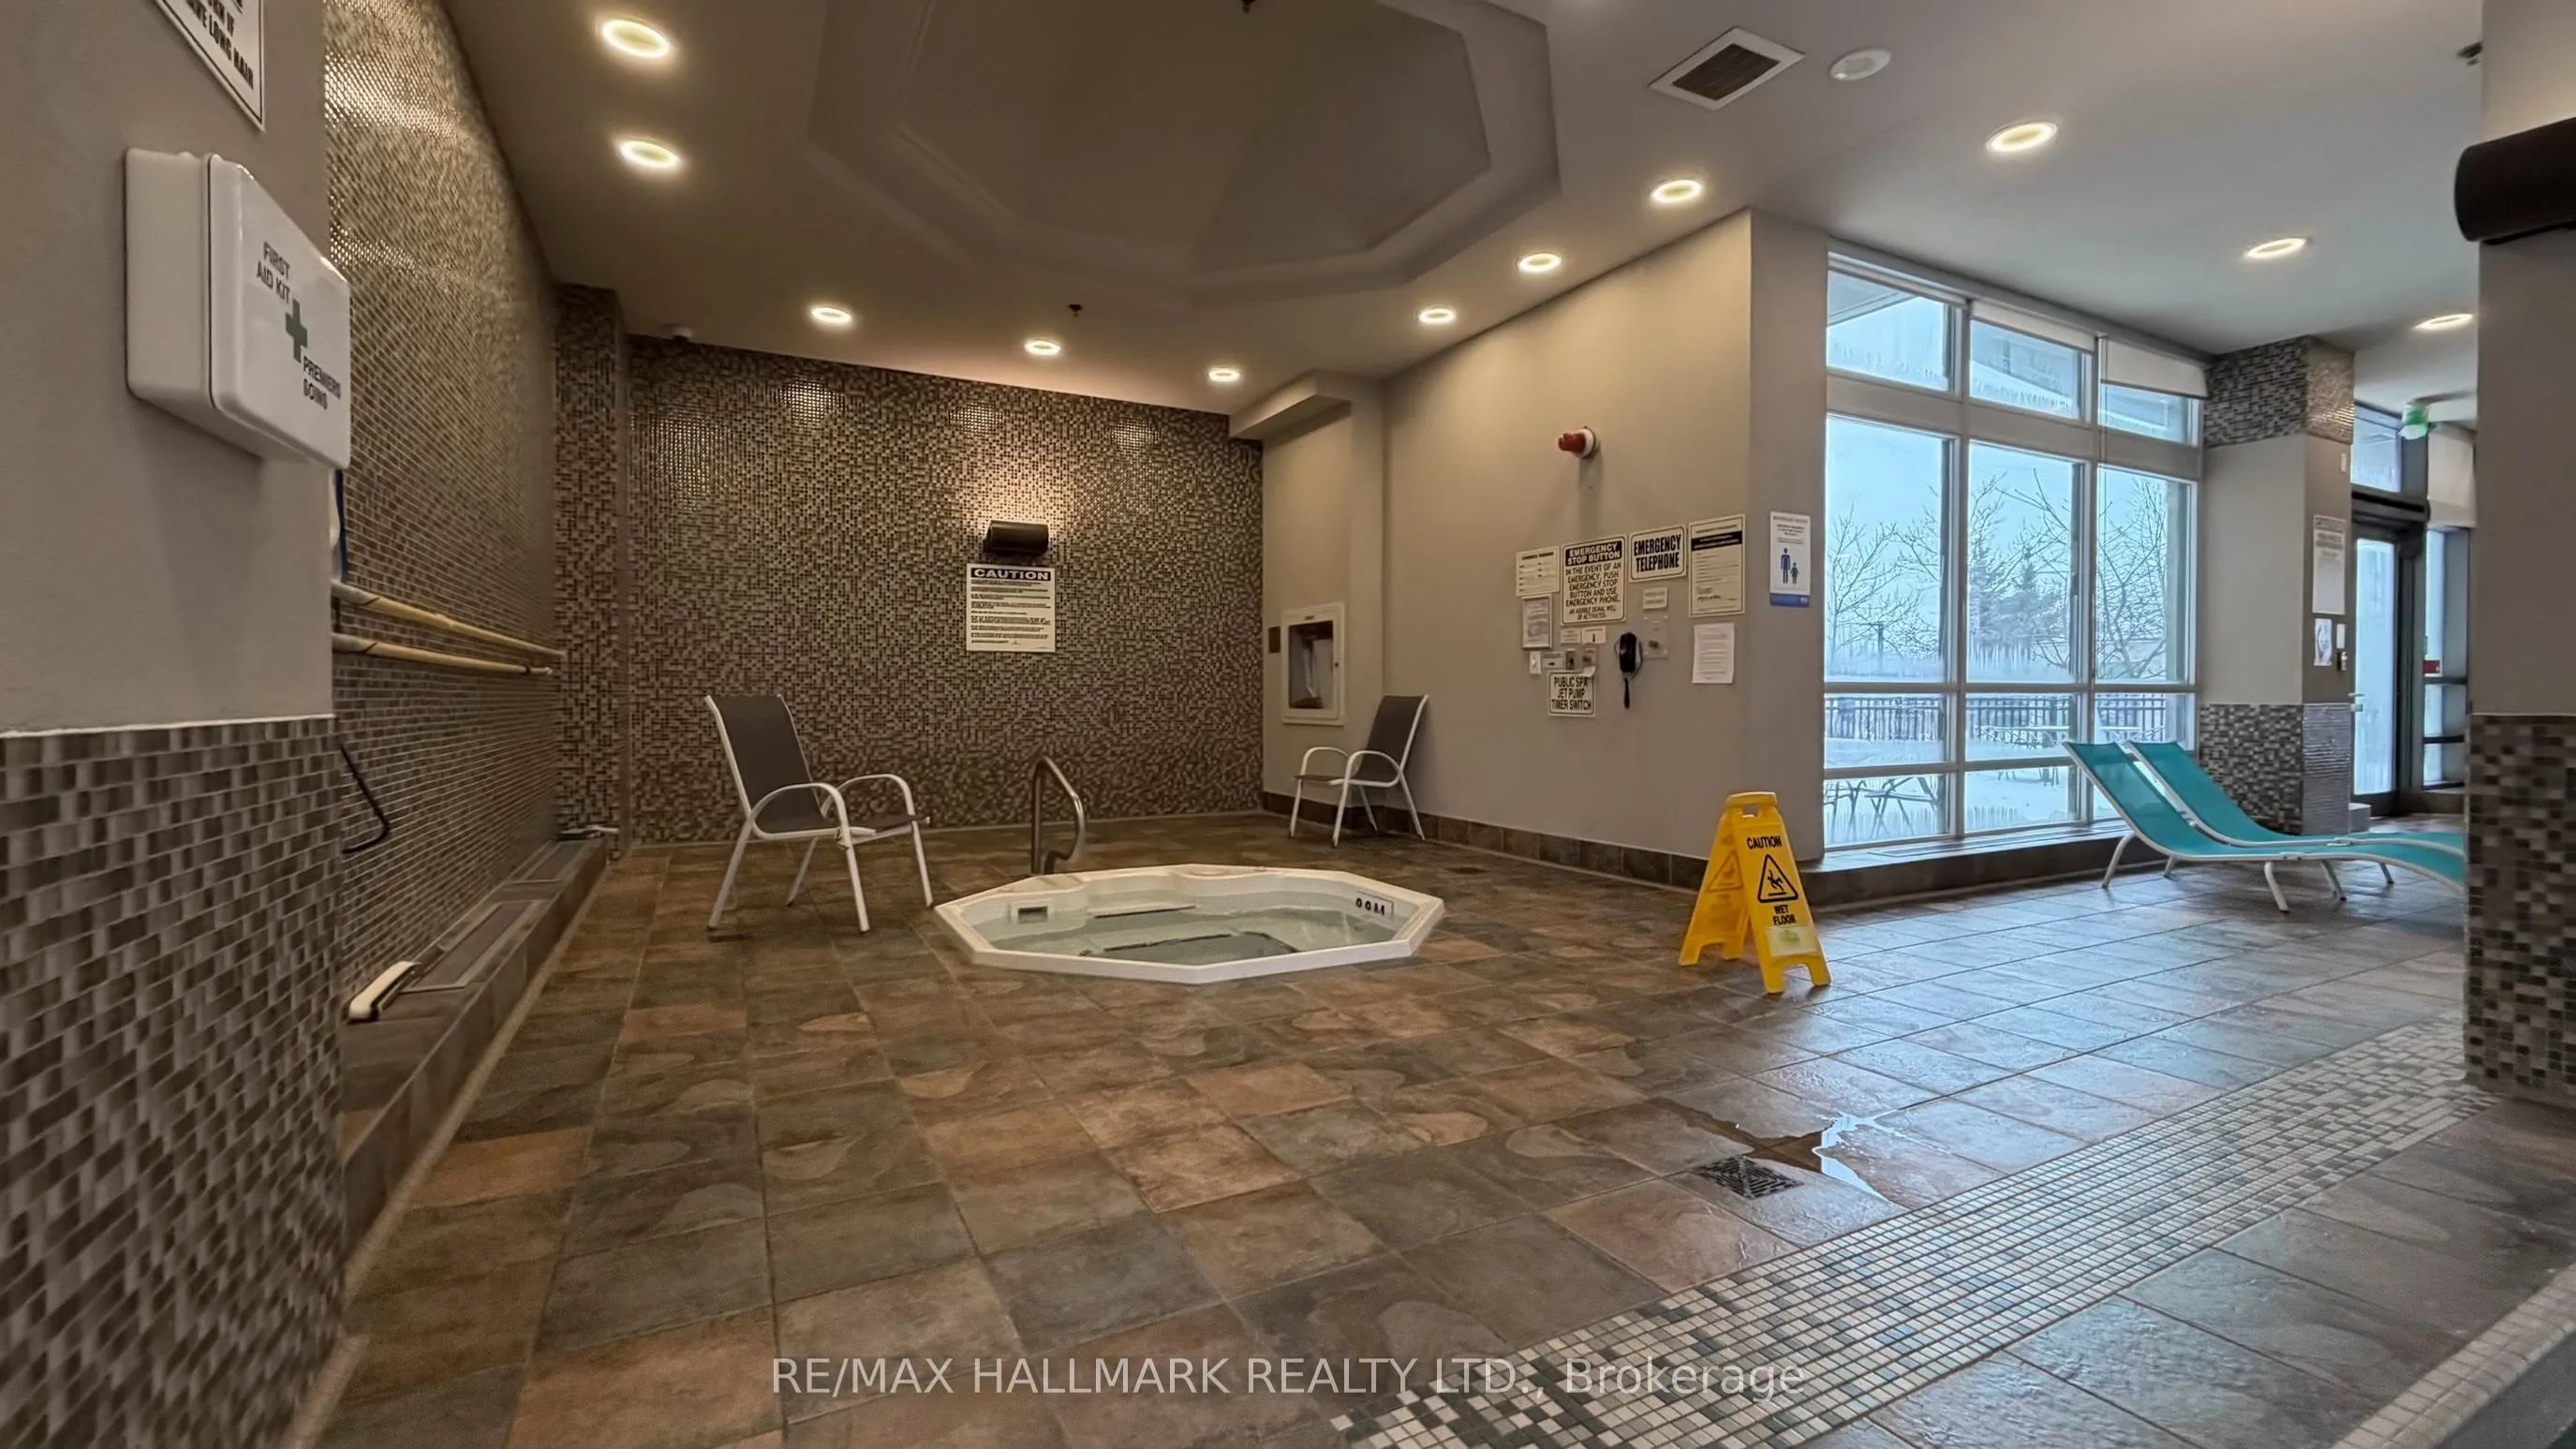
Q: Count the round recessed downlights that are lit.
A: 11